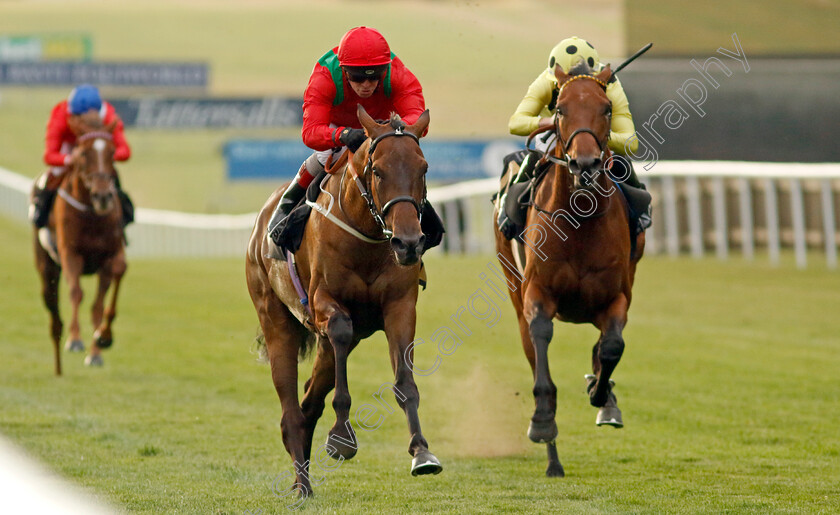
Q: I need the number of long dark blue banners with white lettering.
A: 2